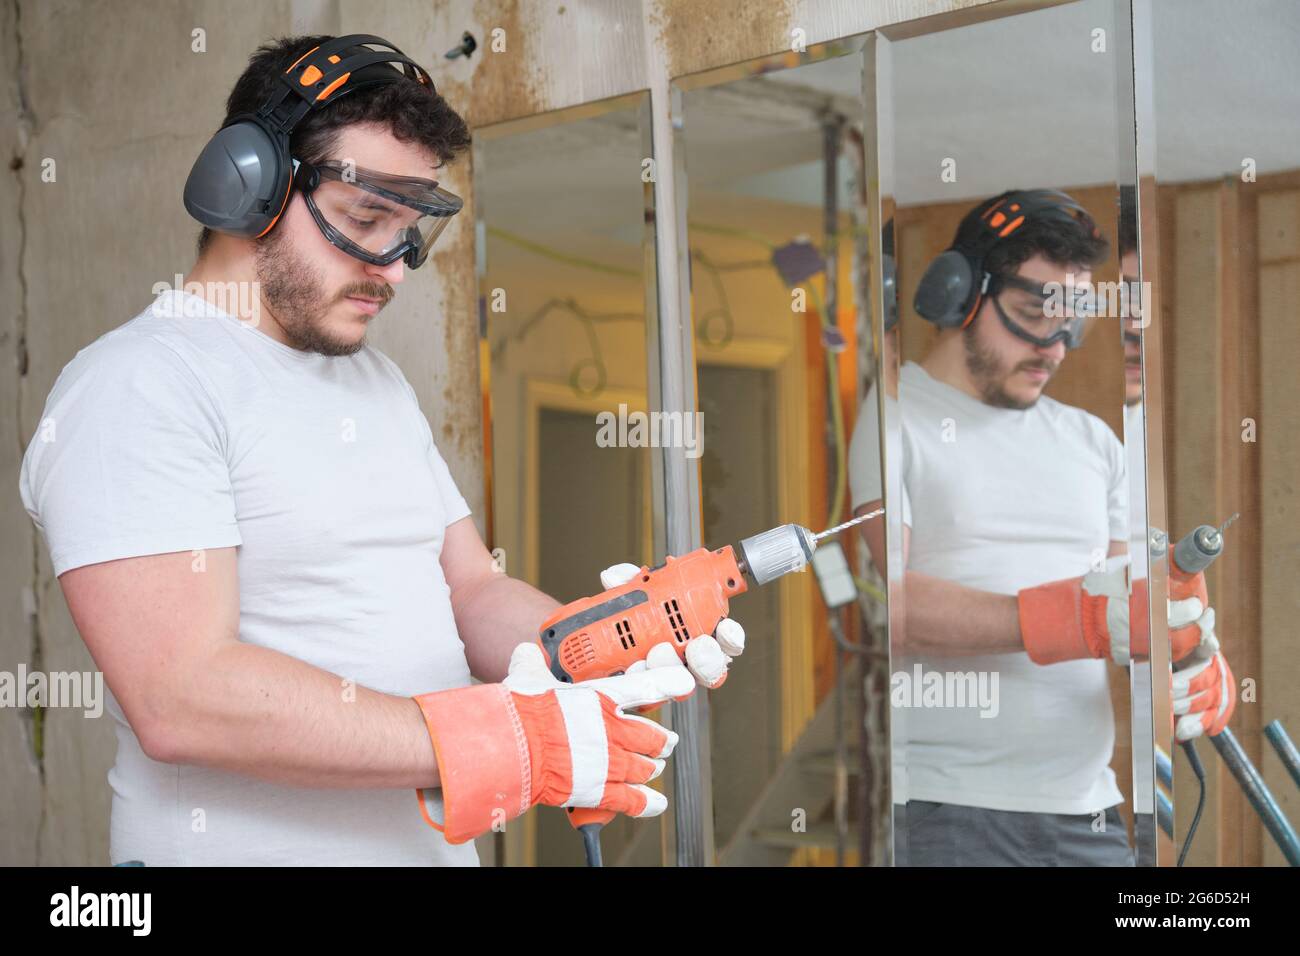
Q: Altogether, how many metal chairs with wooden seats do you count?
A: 0